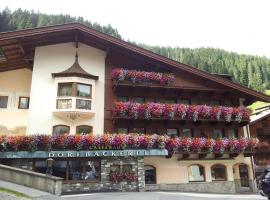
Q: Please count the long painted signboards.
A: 1